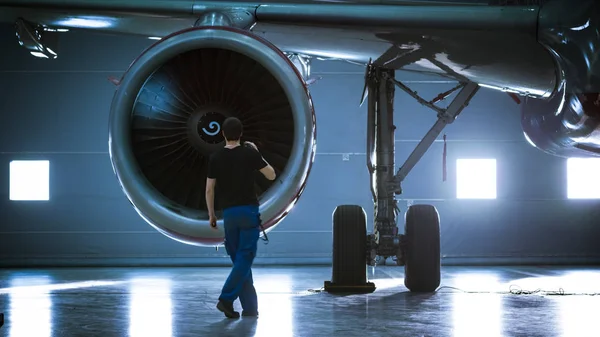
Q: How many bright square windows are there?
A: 3